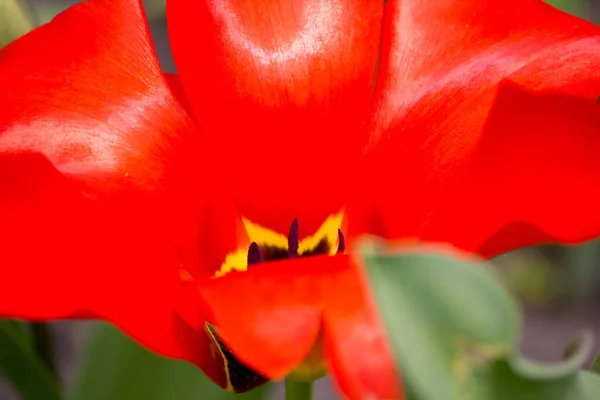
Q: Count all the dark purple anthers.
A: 3